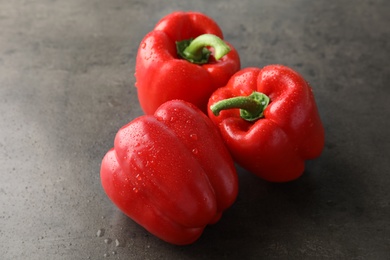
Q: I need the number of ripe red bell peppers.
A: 3